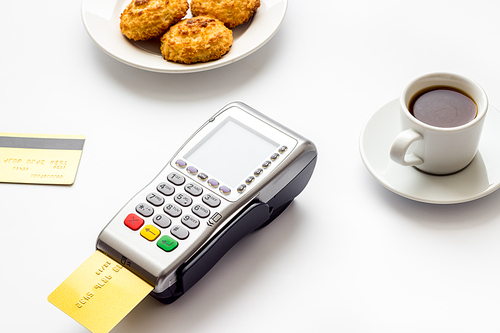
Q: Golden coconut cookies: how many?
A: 3